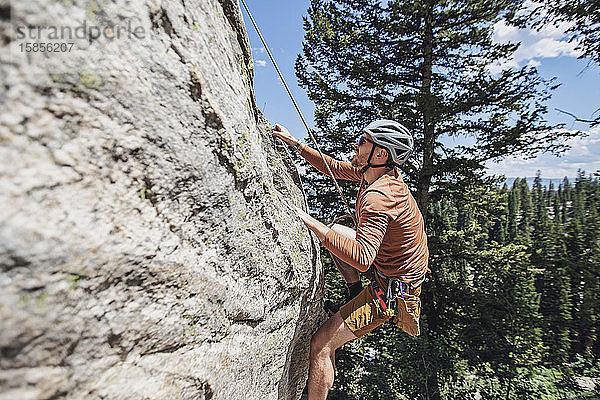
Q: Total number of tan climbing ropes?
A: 1